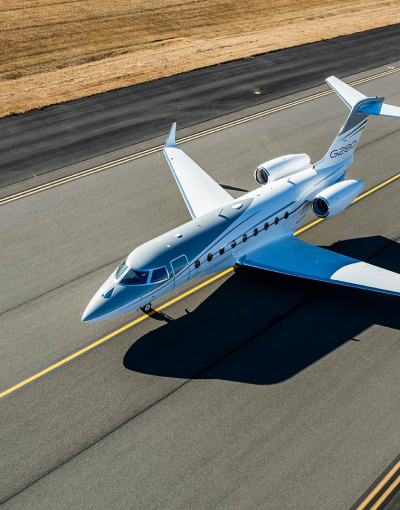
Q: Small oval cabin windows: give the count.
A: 9